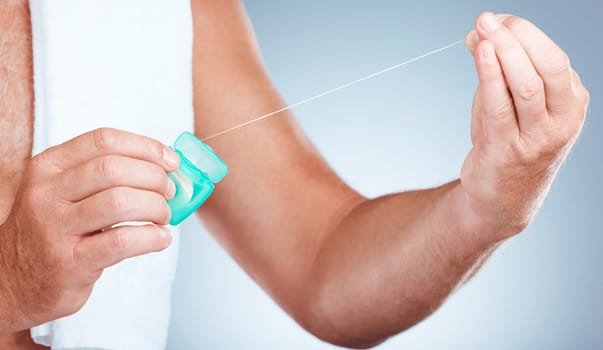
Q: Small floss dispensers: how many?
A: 1